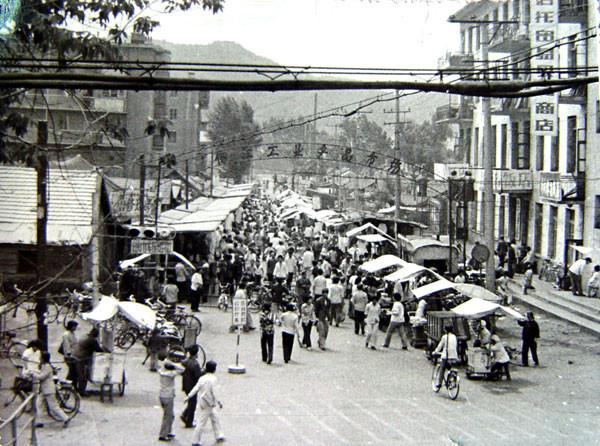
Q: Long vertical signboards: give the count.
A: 1